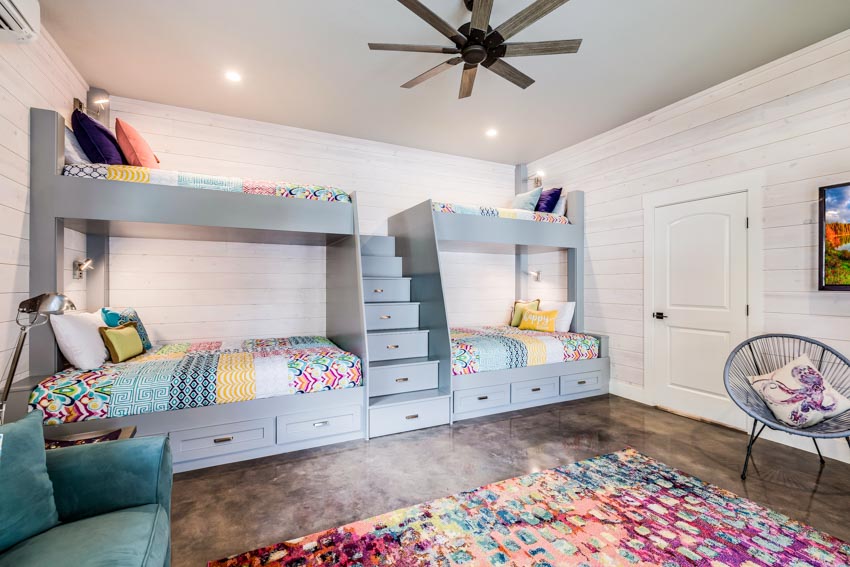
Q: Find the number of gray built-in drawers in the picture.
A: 10